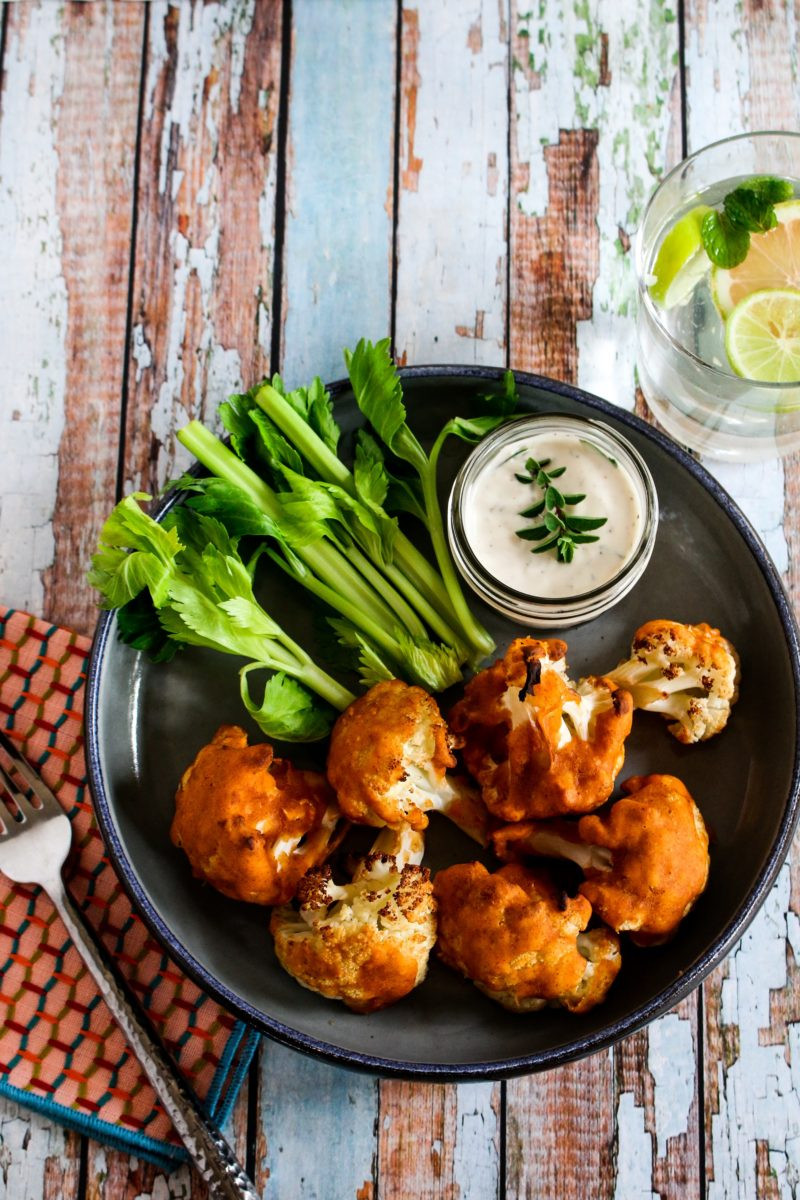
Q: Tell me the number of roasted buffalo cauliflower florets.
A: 7